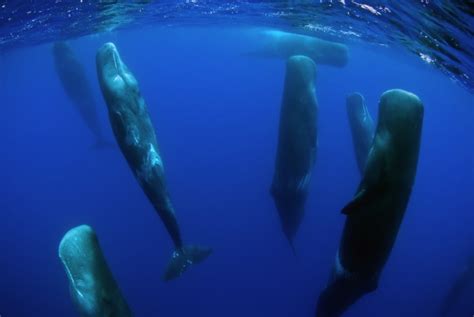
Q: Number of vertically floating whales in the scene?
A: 6